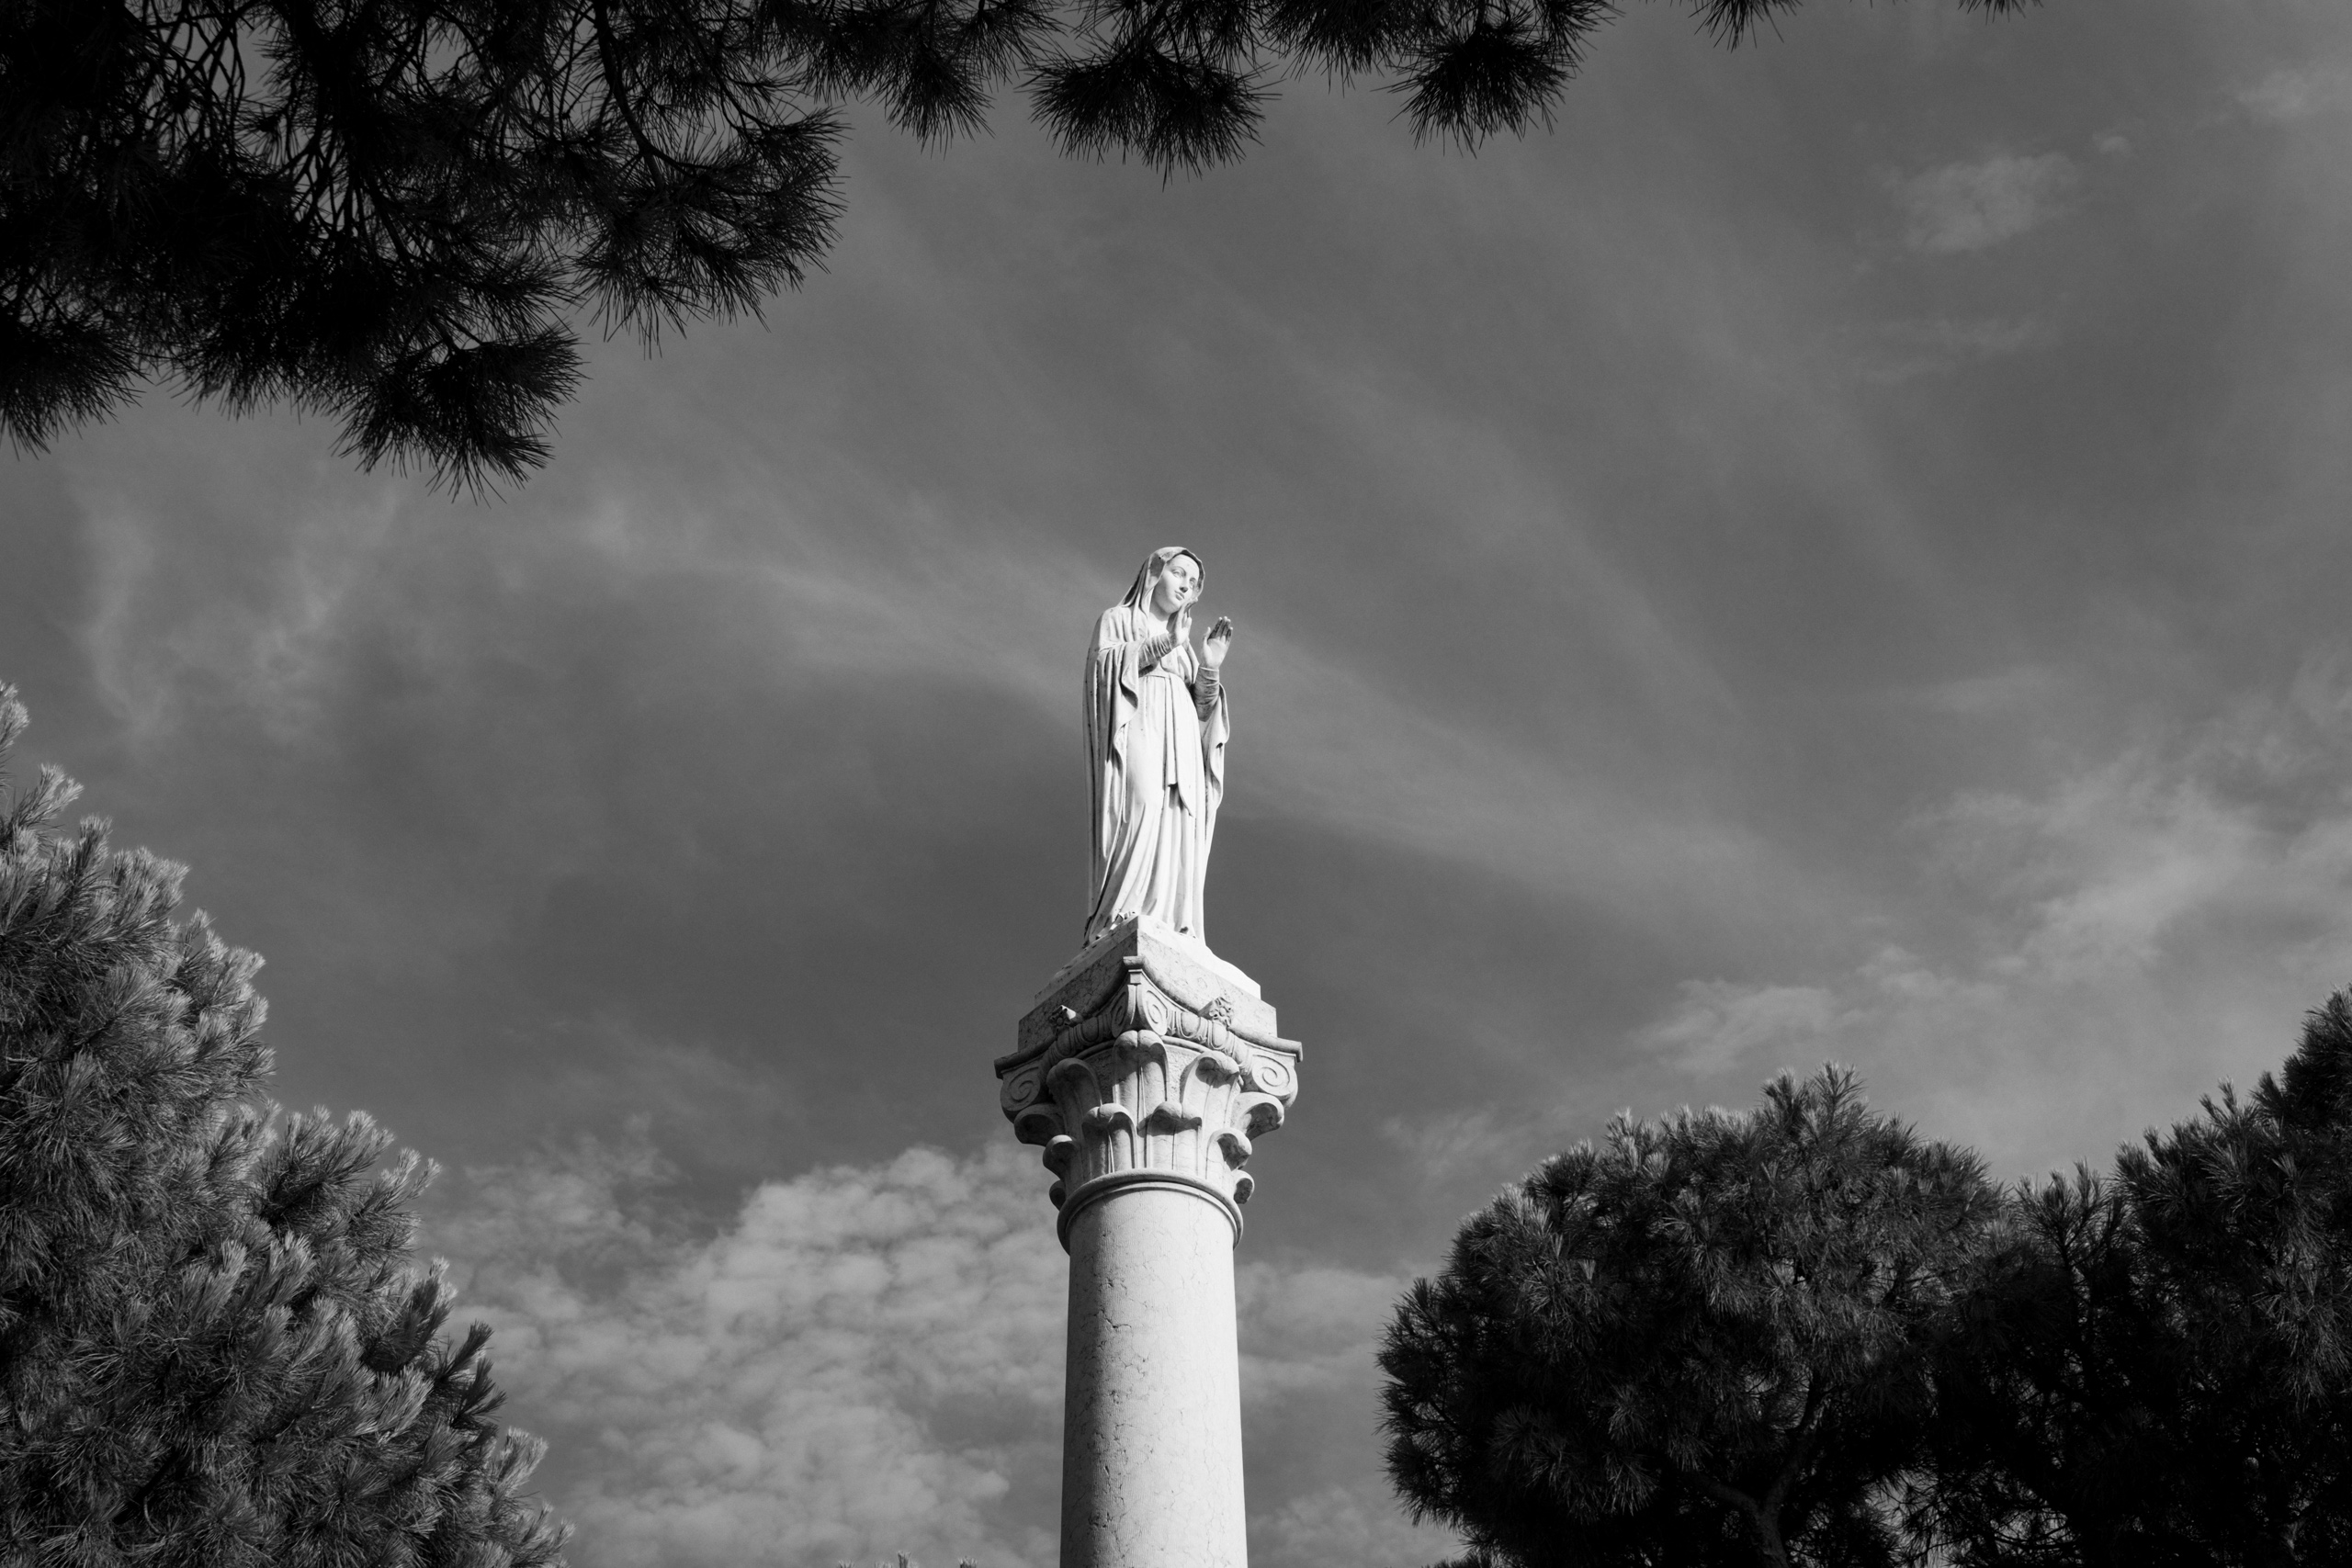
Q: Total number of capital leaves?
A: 11